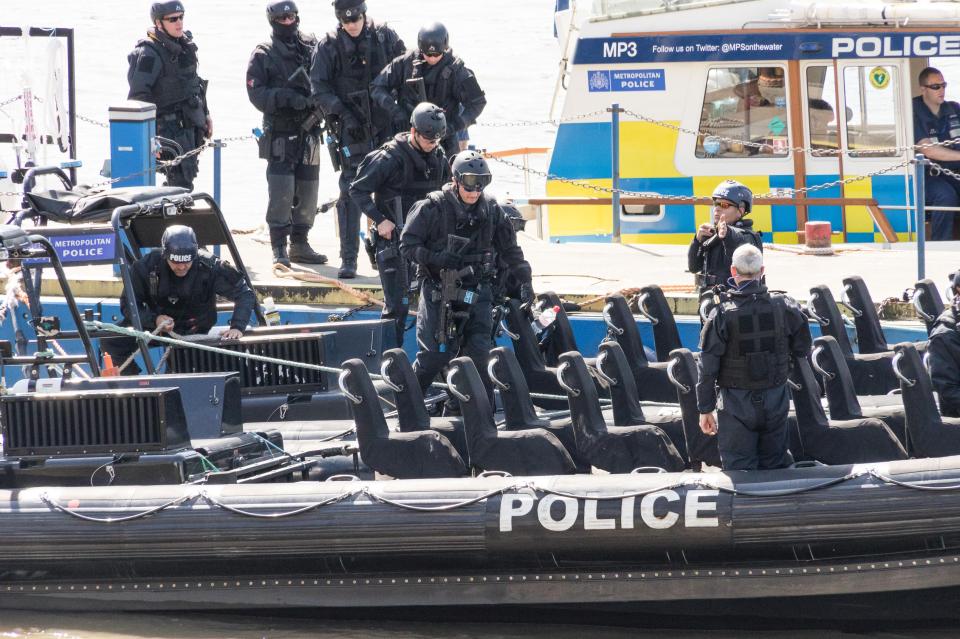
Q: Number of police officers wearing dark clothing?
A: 12